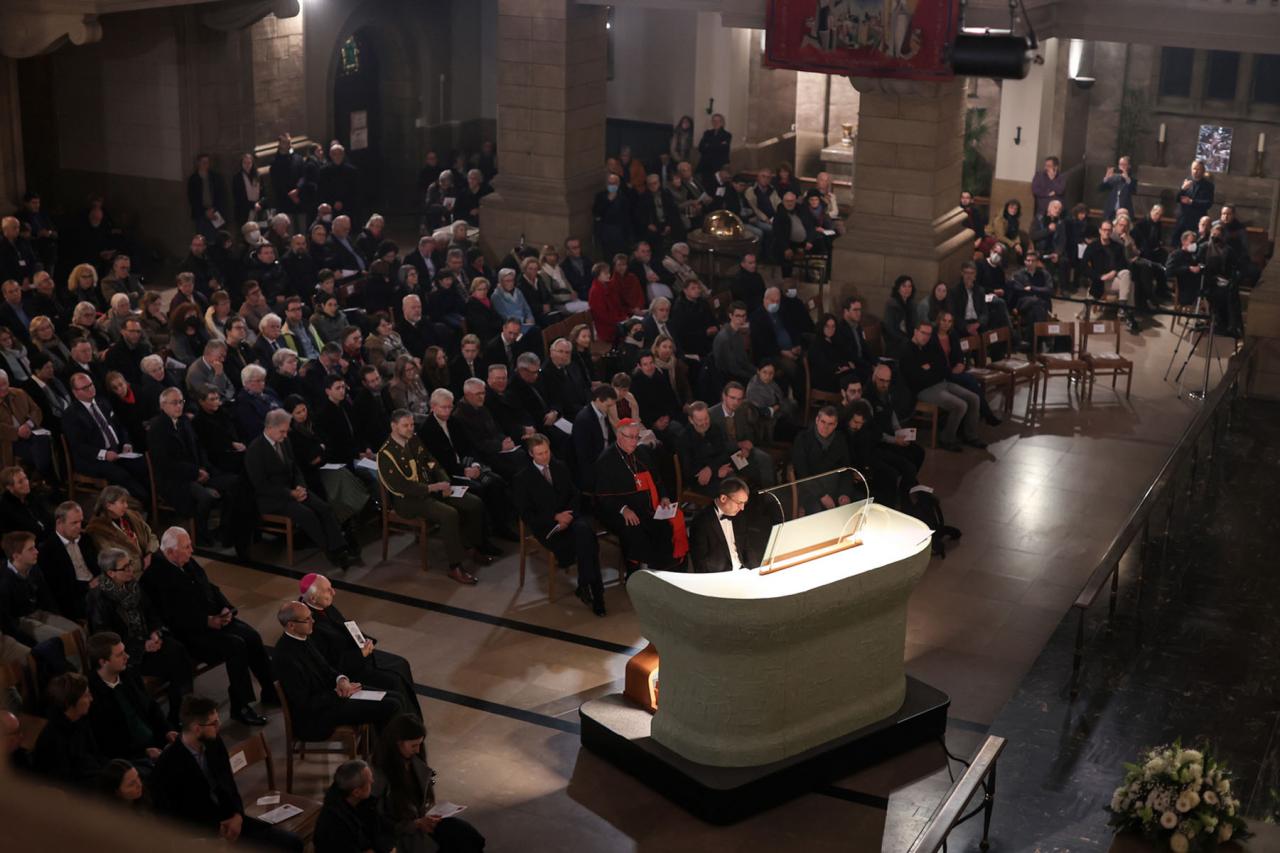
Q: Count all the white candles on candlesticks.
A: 2